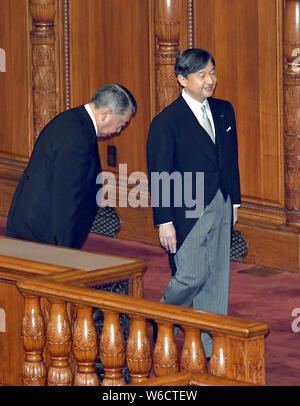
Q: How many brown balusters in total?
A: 8